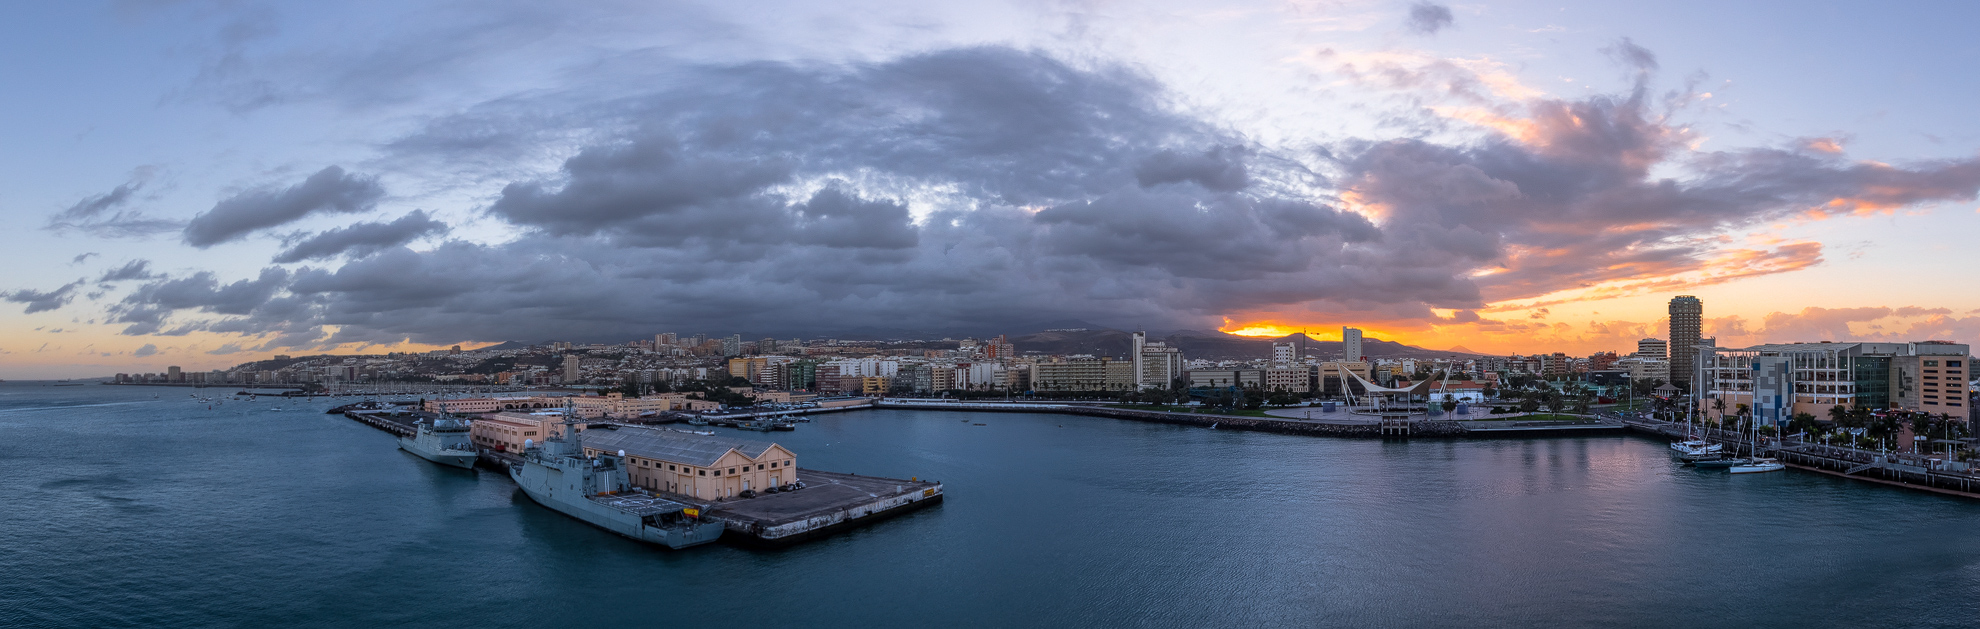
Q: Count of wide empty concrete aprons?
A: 1